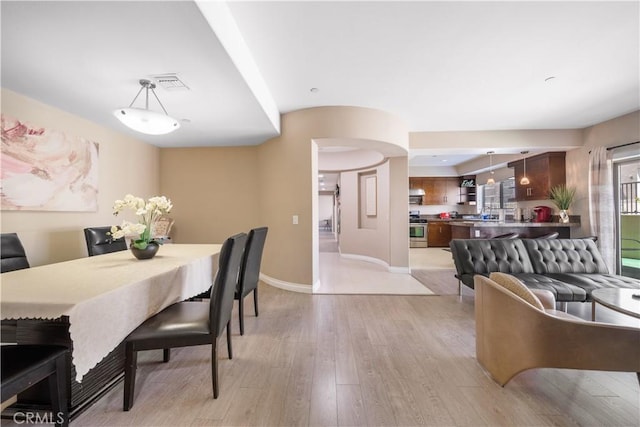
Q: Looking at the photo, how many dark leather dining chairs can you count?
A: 5